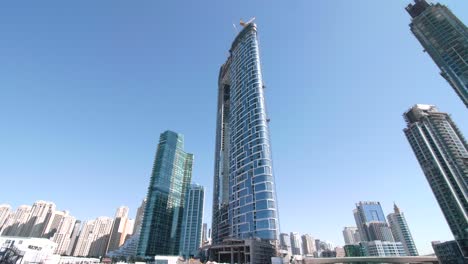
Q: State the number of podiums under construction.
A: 1